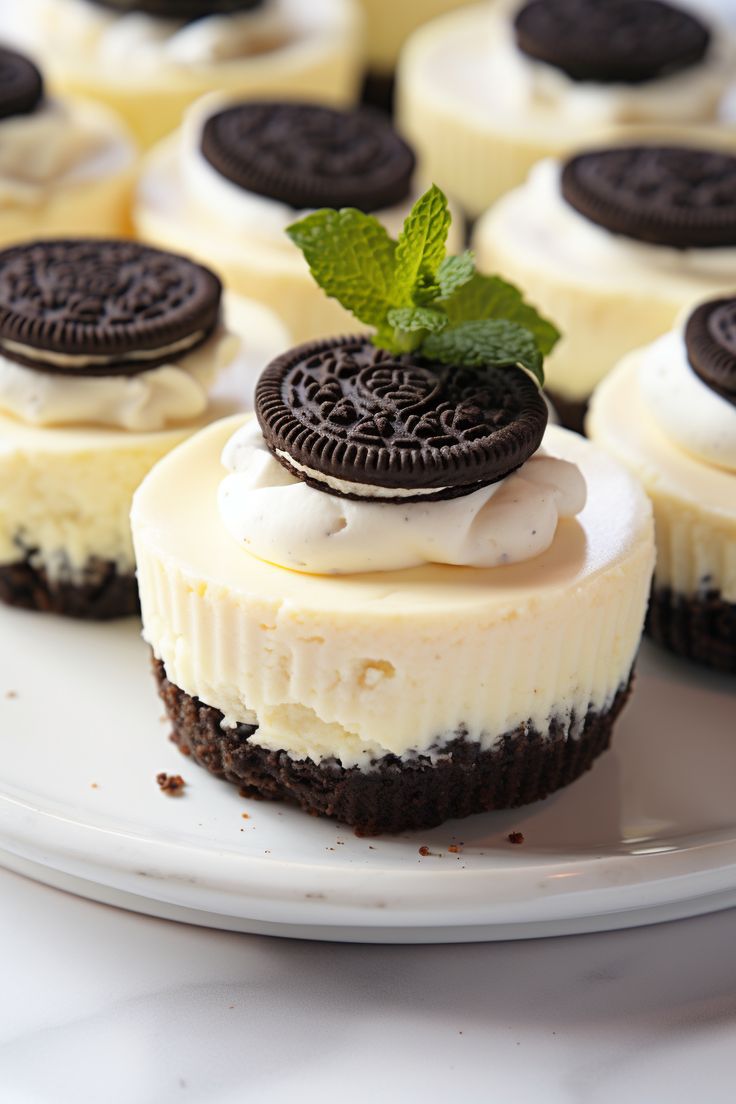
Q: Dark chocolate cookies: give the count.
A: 8